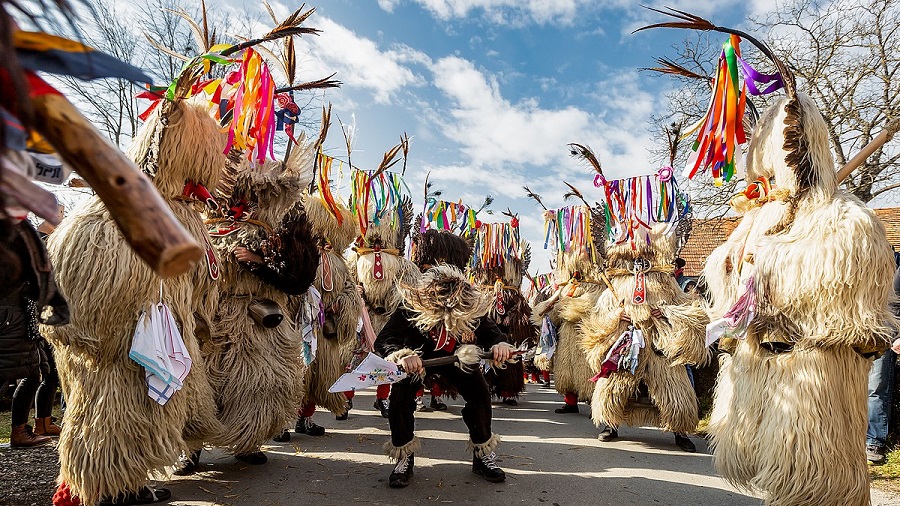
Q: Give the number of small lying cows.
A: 0